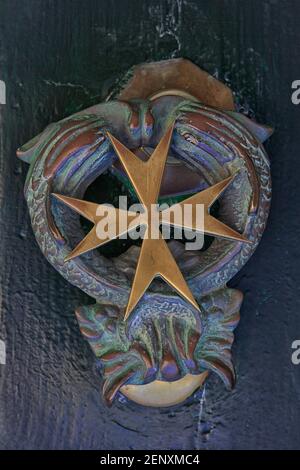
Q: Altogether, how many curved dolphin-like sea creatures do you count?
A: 2